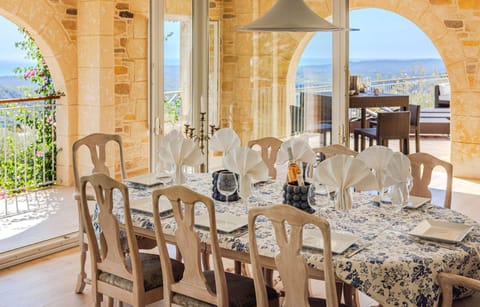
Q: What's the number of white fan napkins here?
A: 7